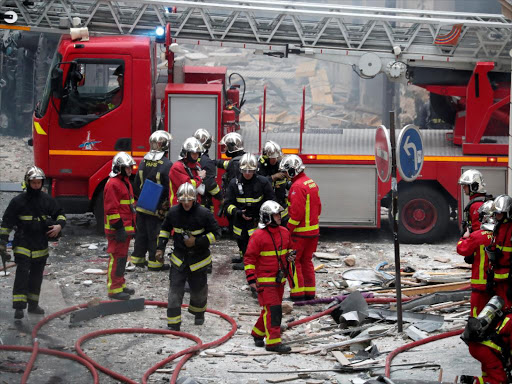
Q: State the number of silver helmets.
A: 14